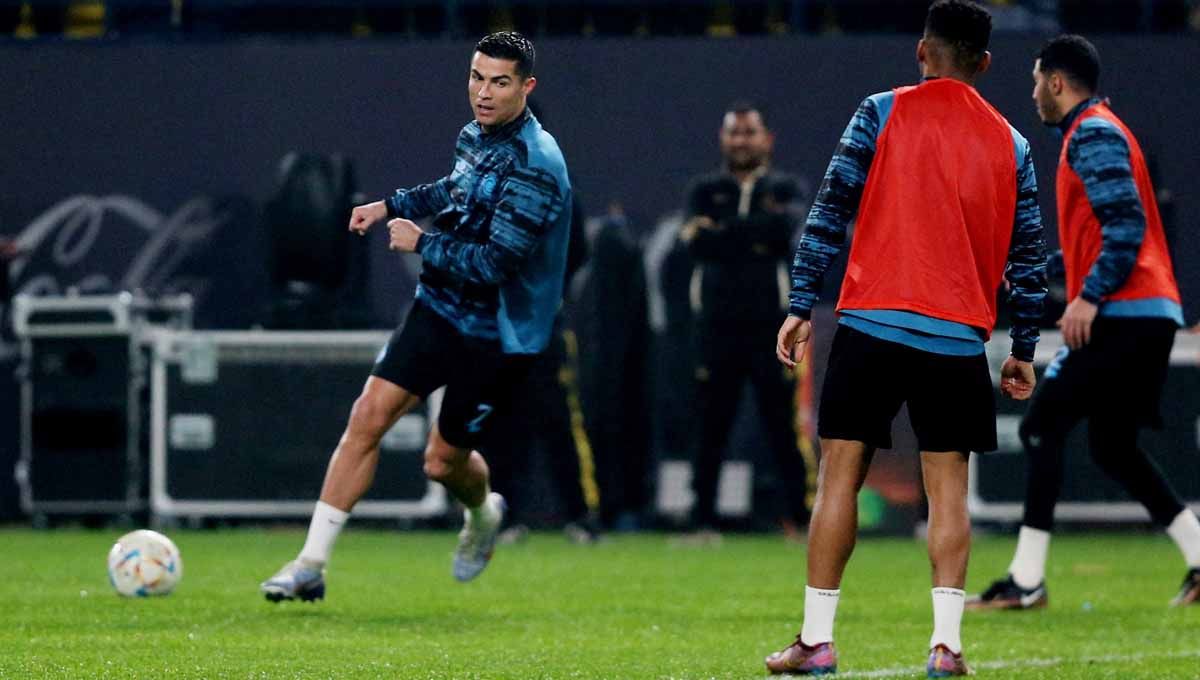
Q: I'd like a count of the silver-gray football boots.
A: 2